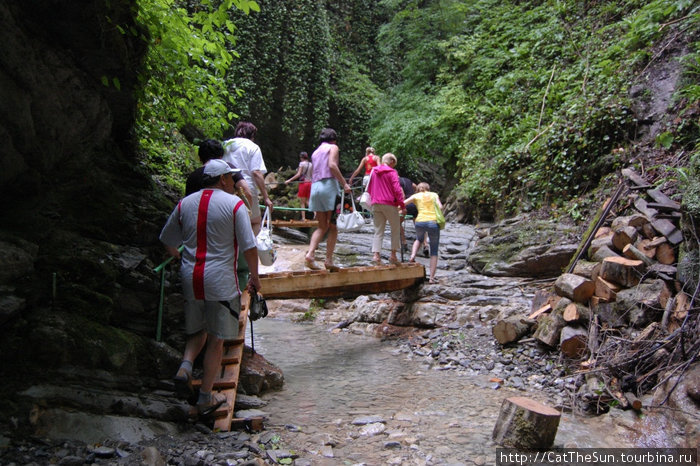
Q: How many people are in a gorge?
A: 9